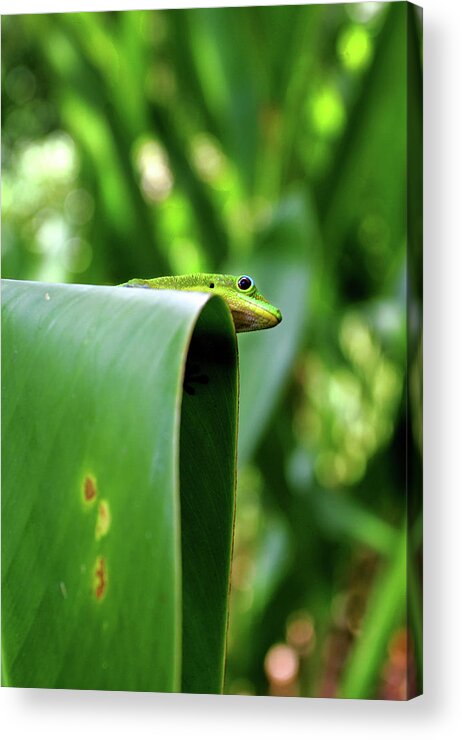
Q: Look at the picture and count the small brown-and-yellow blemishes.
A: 3